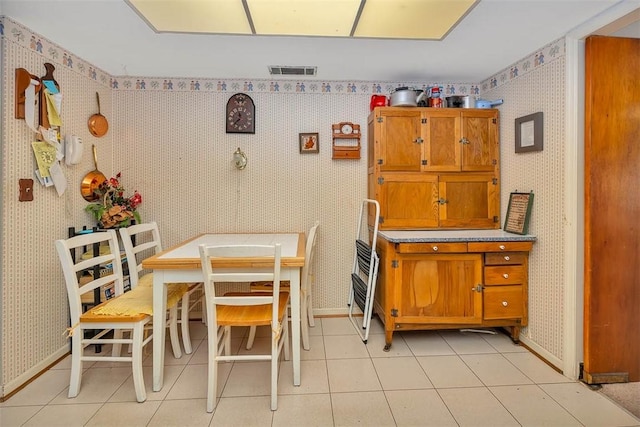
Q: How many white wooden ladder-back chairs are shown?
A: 4